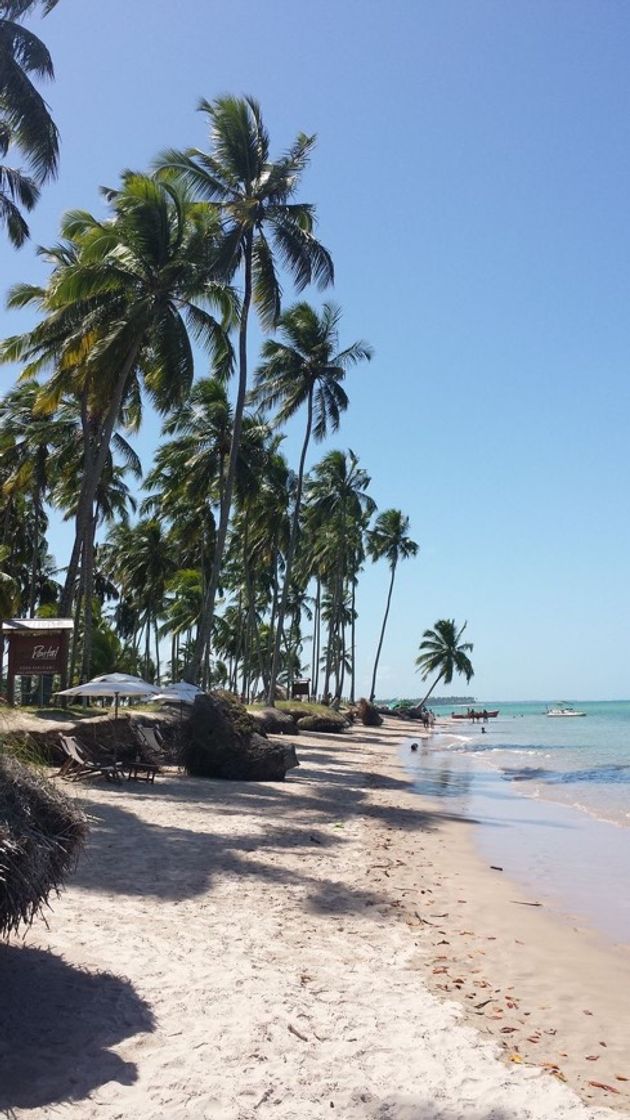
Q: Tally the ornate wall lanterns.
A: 0